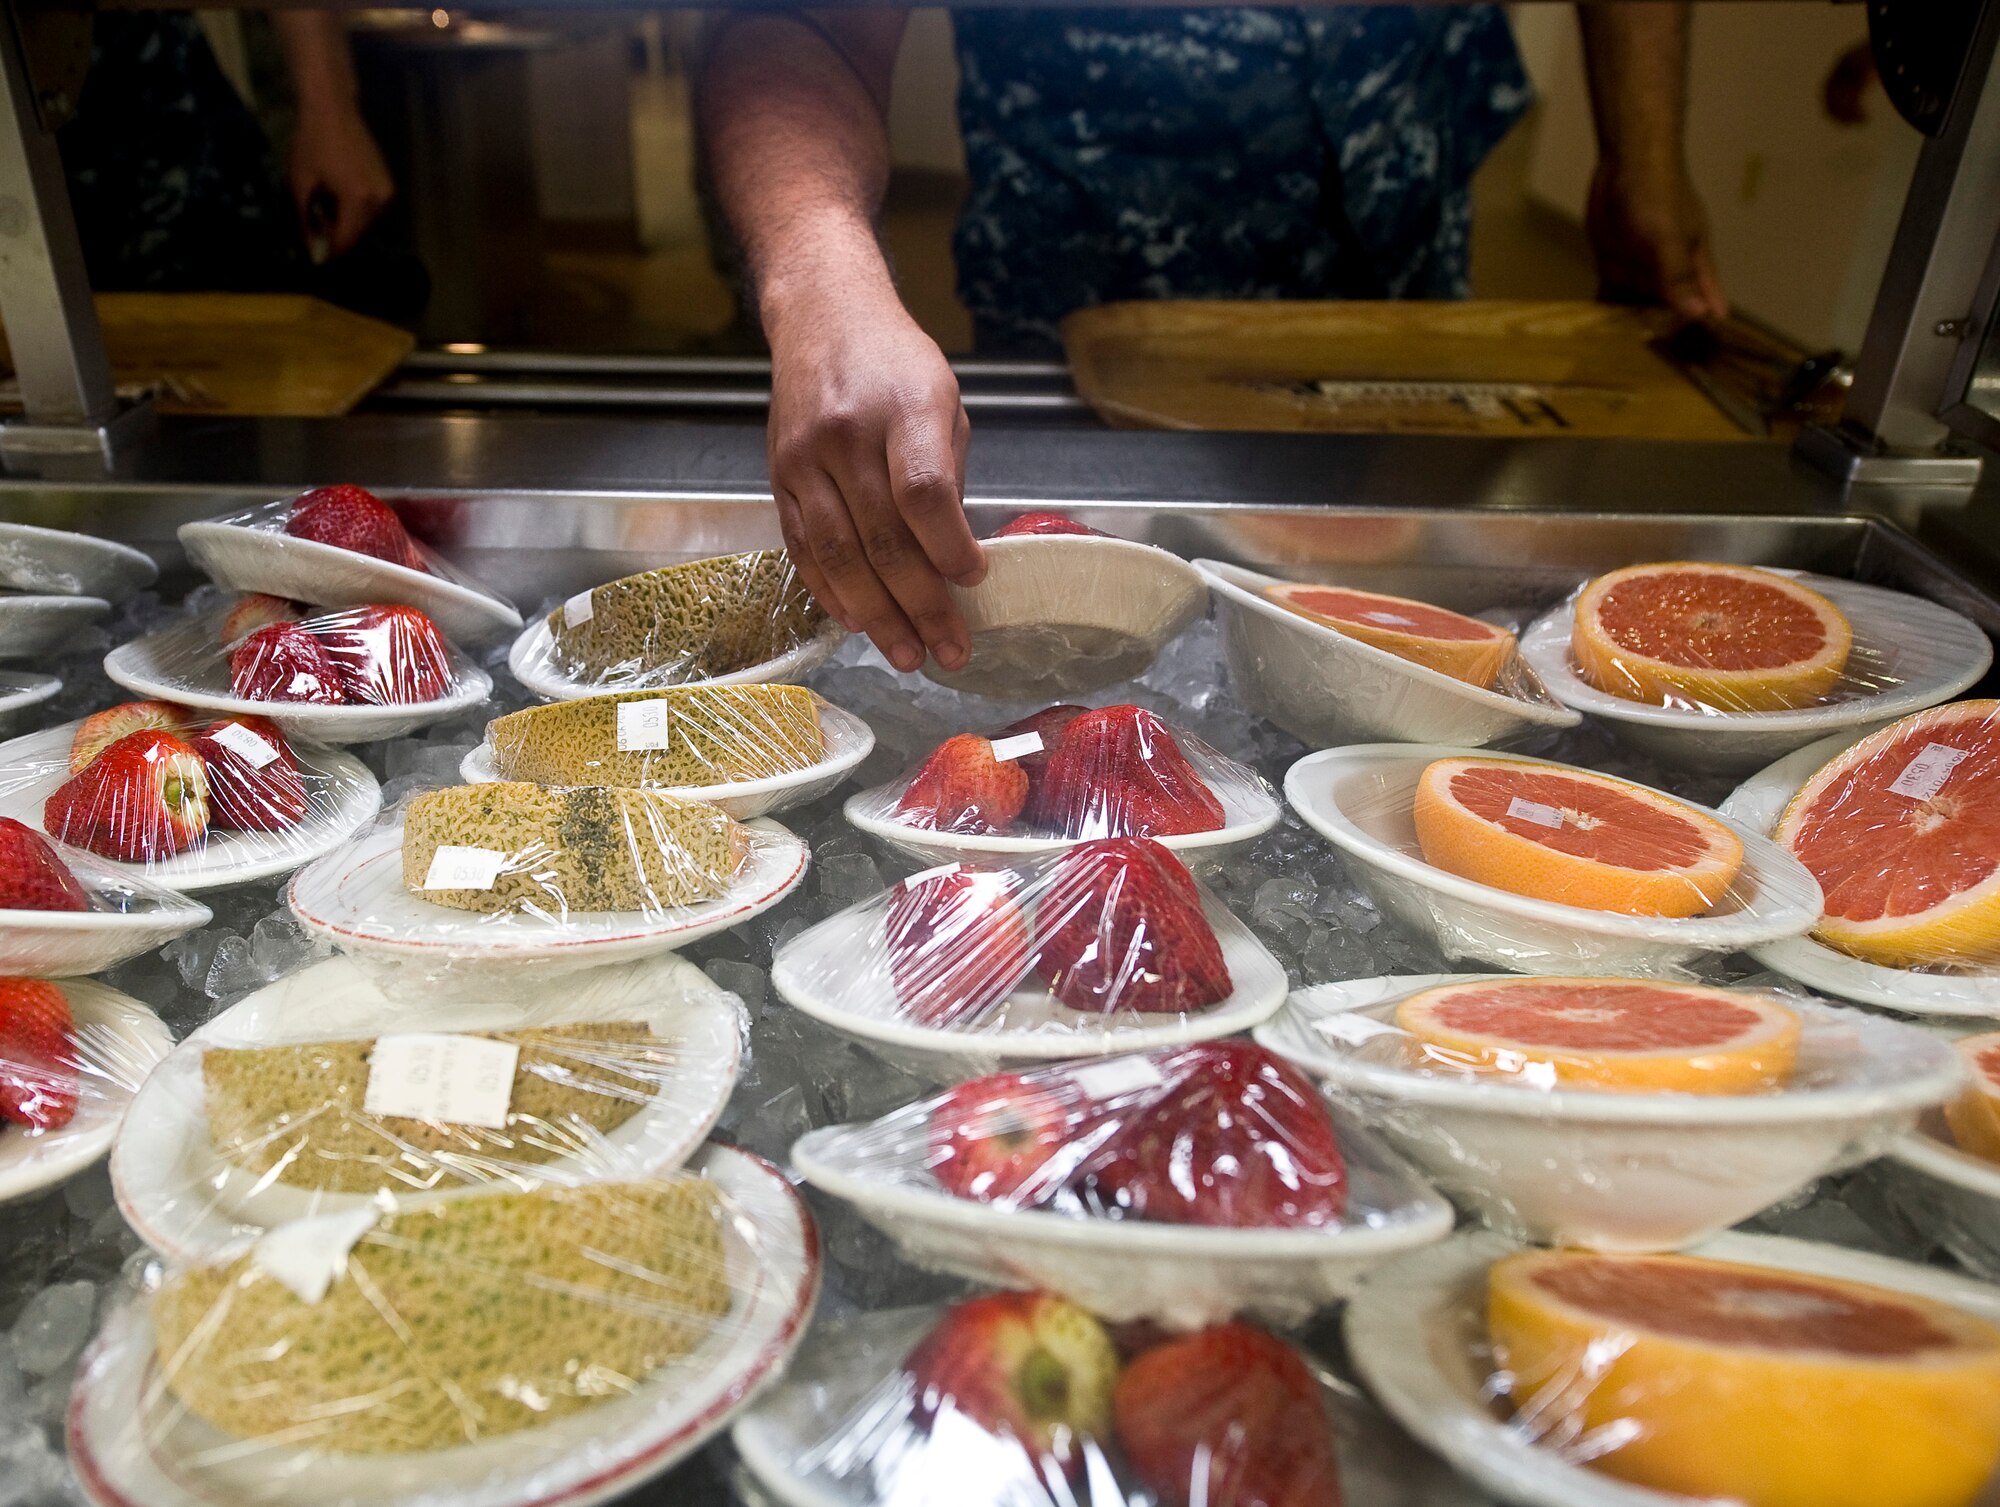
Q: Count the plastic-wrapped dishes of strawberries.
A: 10